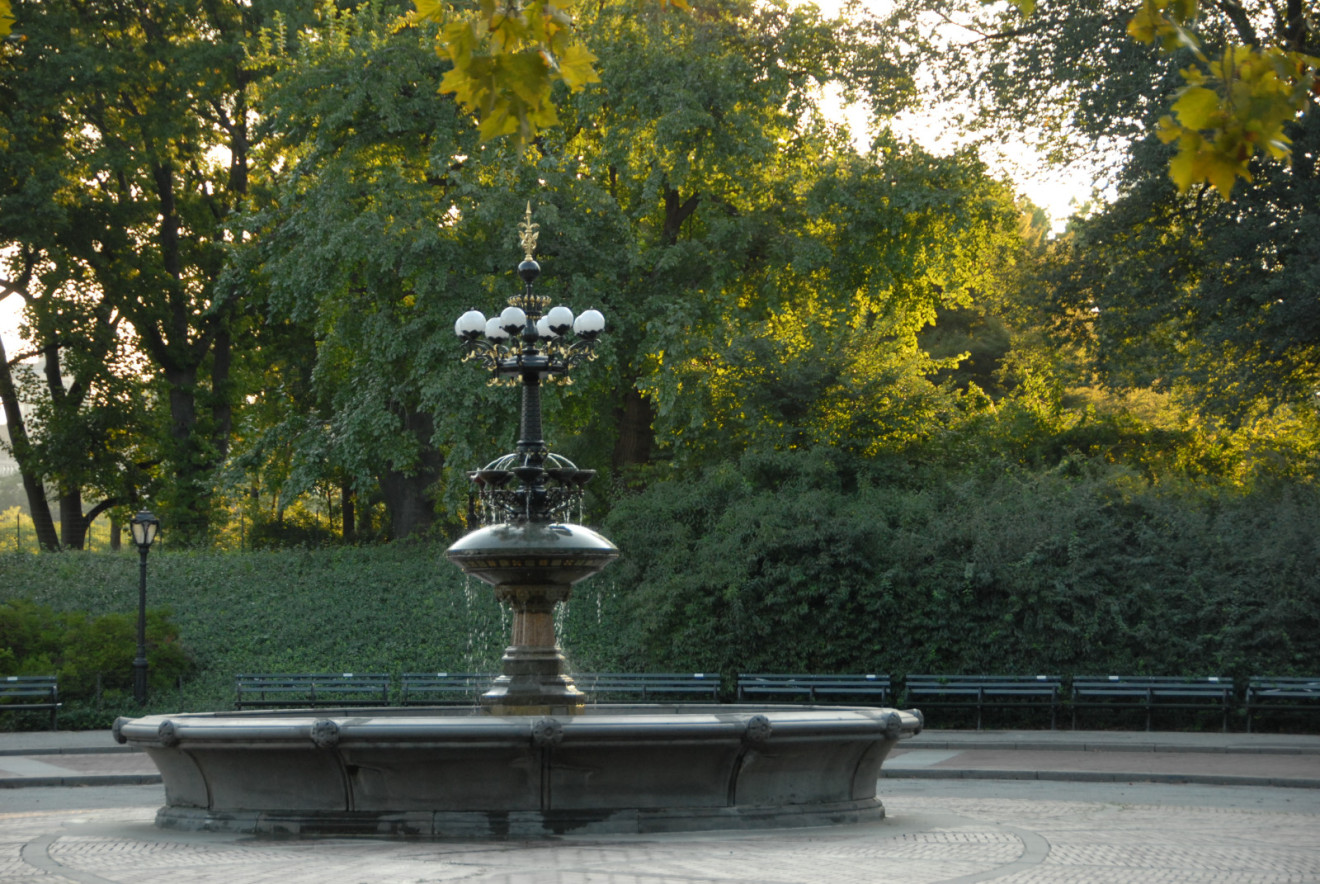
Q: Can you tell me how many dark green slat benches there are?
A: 8